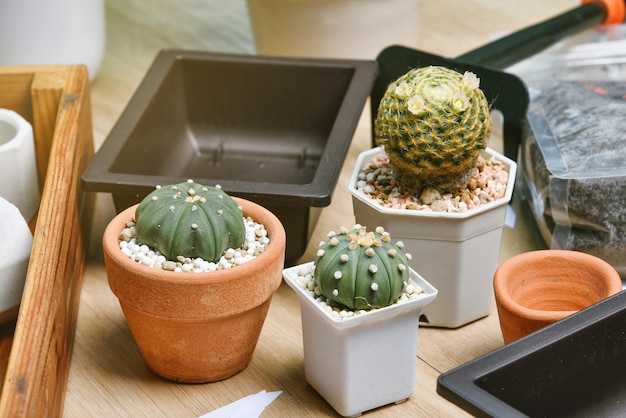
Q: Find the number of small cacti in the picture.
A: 3